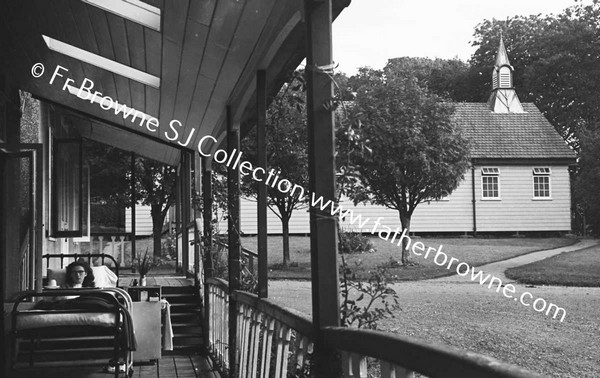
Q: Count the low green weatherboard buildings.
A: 0